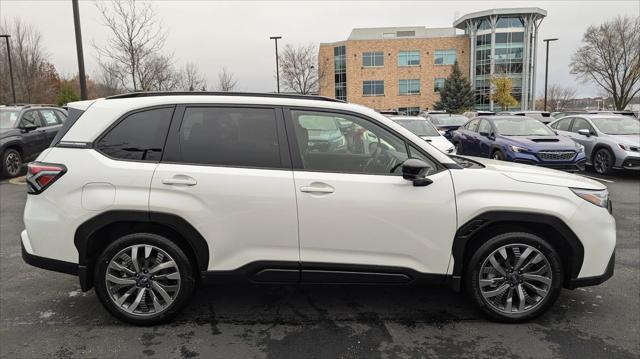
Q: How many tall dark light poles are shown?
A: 4